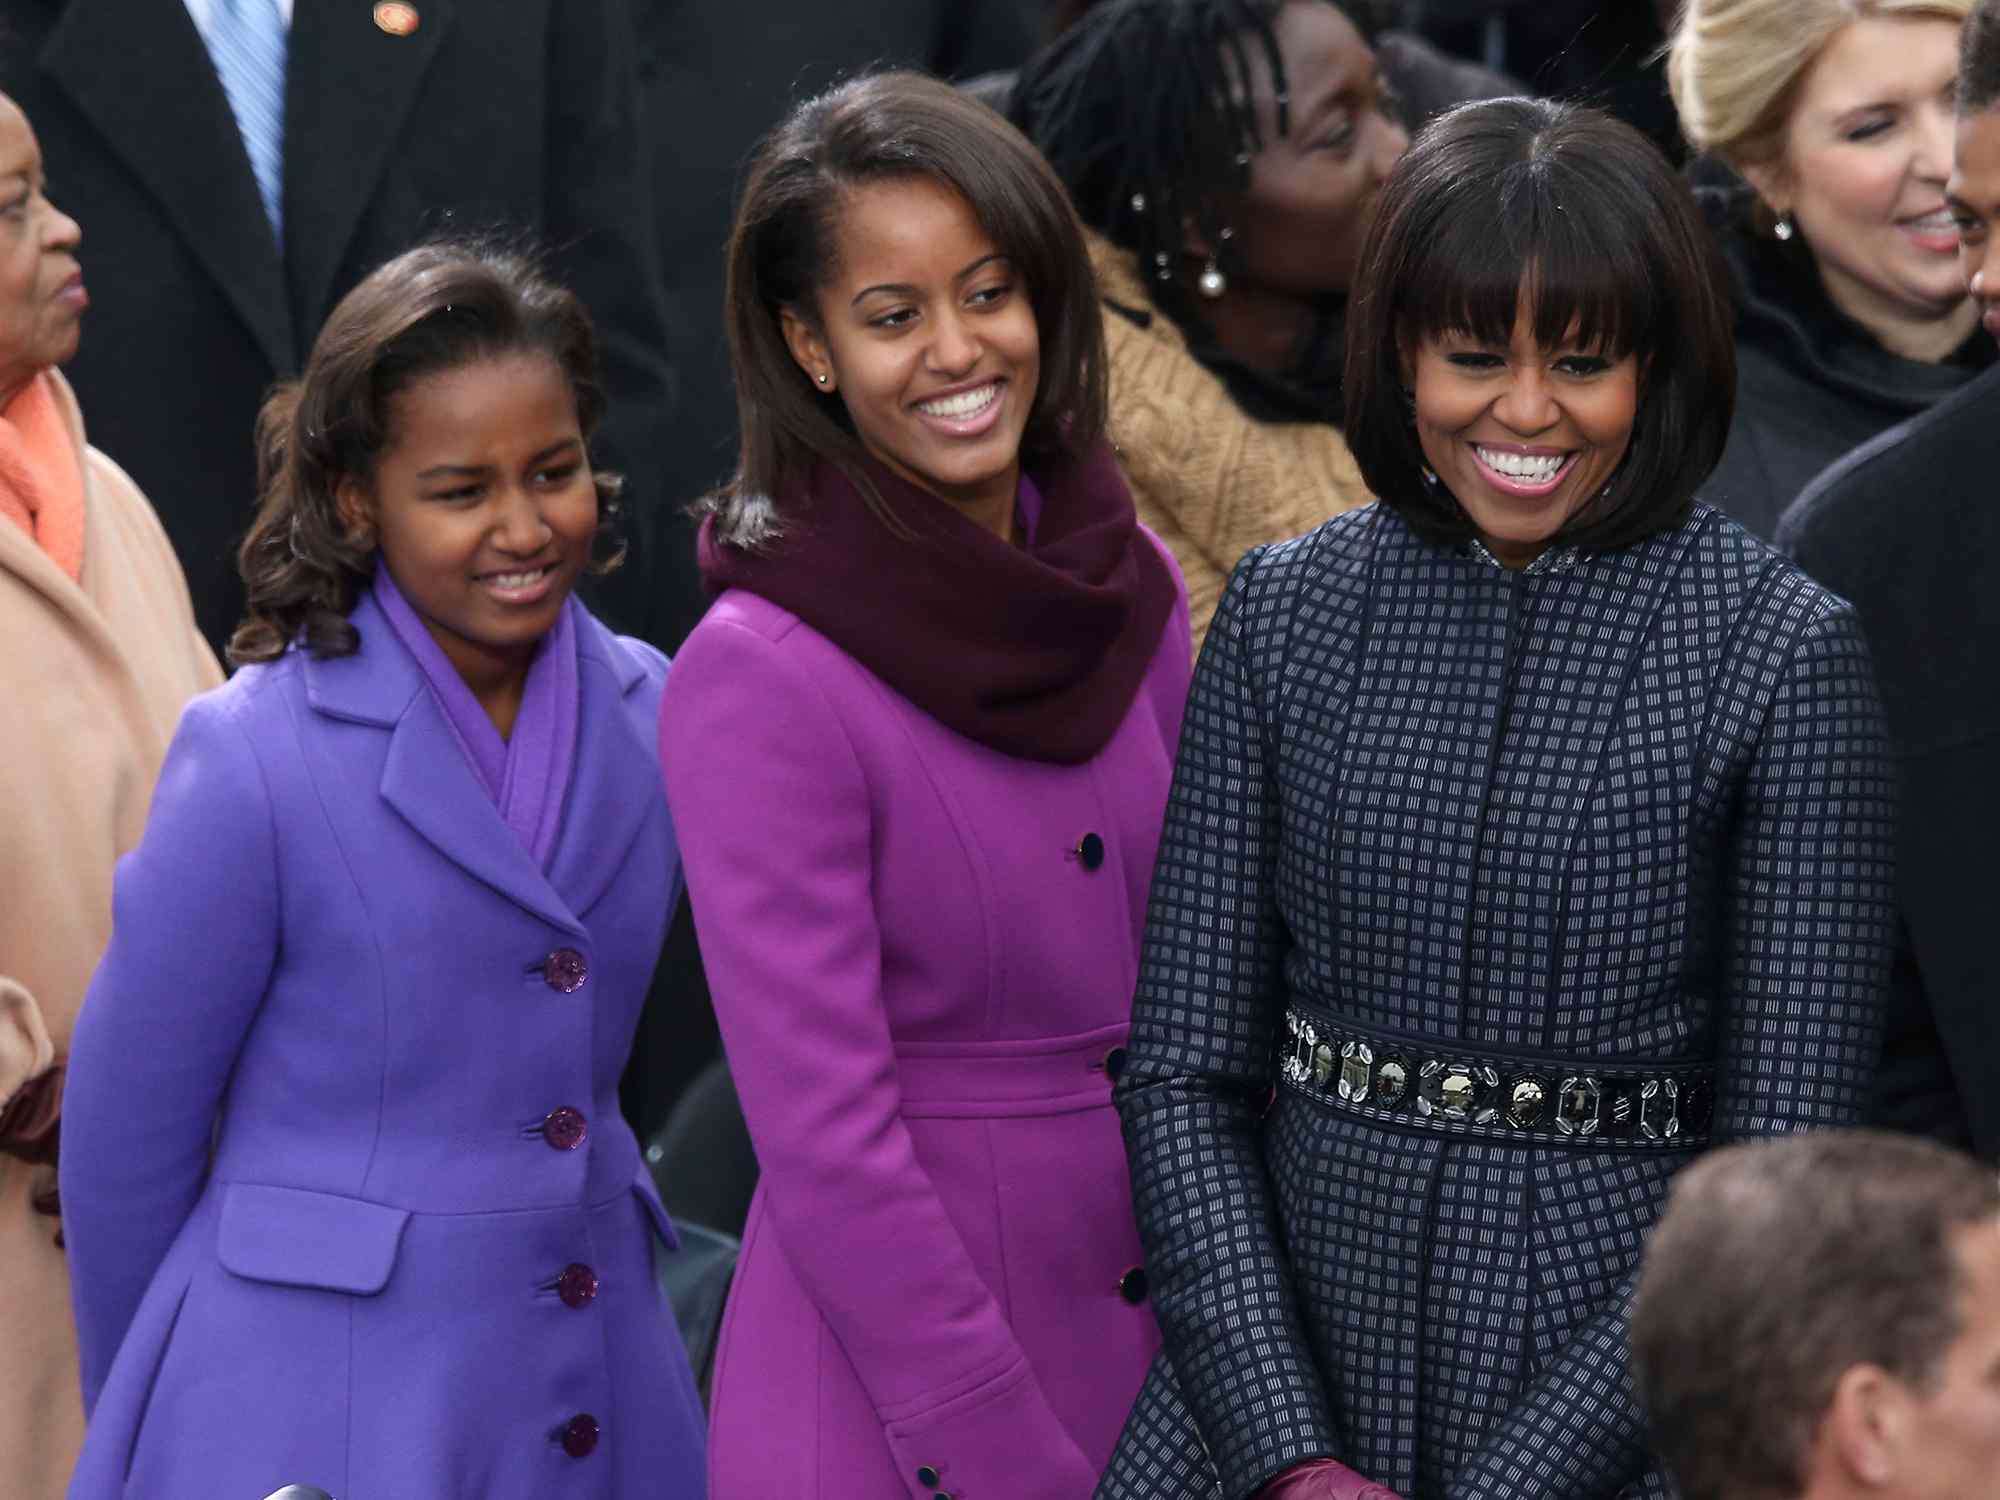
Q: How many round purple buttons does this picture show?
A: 4